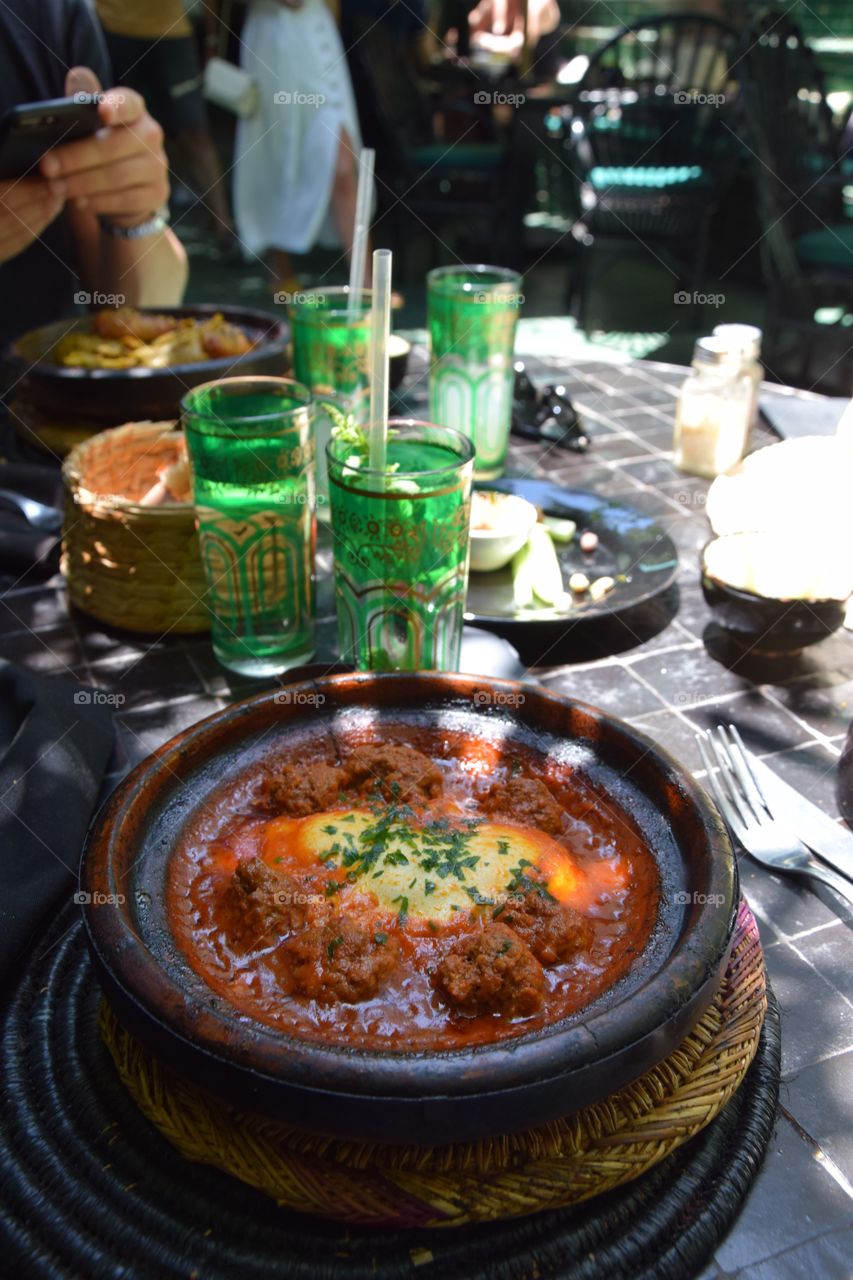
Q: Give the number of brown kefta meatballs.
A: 7